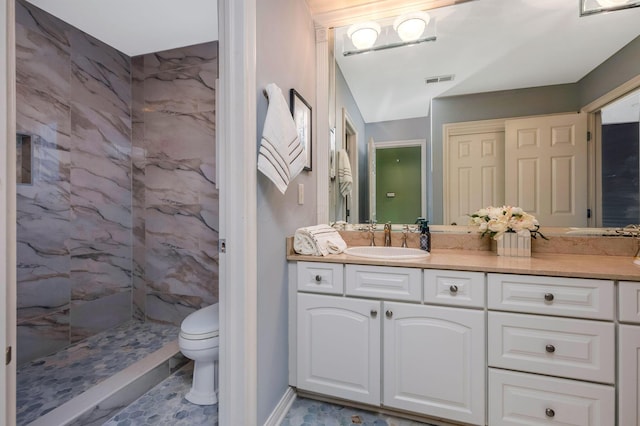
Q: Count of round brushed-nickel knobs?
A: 7